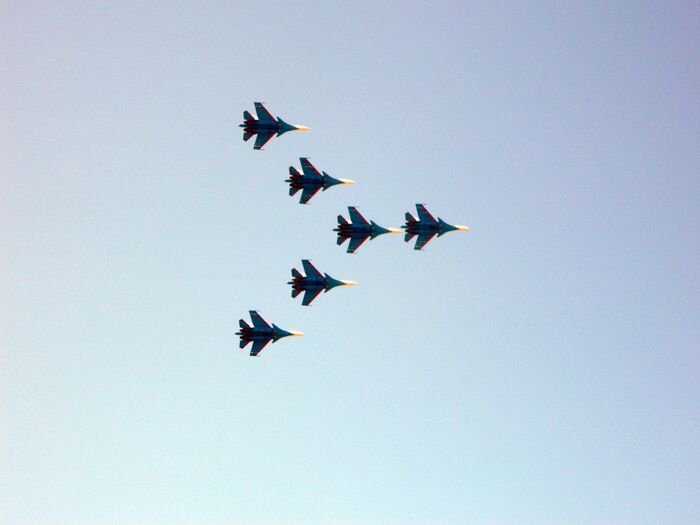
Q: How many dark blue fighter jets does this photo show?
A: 6